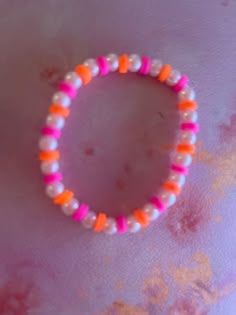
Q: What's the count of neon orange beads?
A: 11